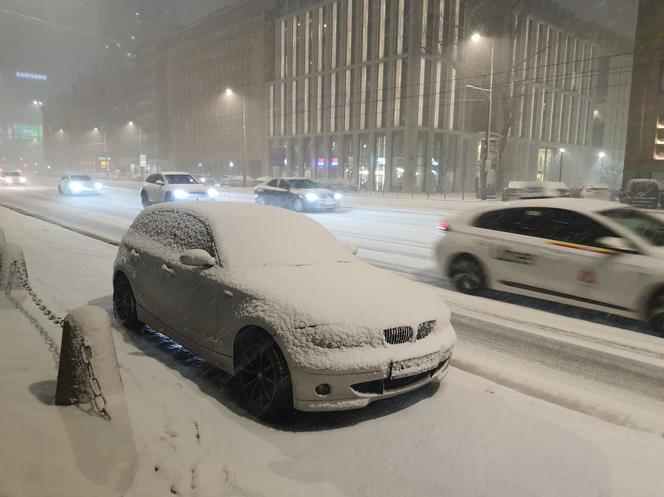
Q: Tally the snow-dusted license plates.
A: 1